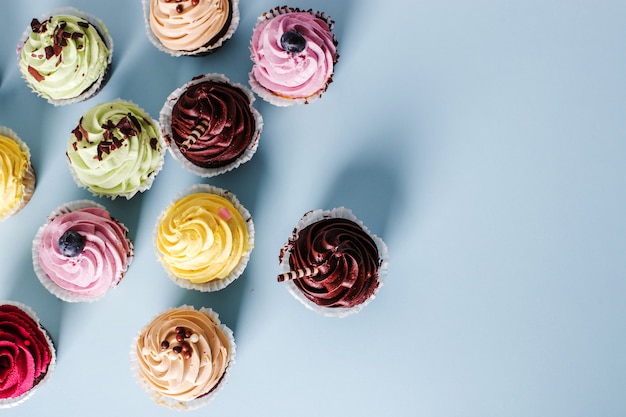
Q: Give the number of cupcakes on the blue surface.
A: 11